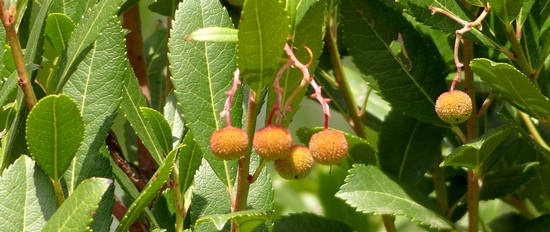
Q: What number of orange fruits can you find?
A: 5